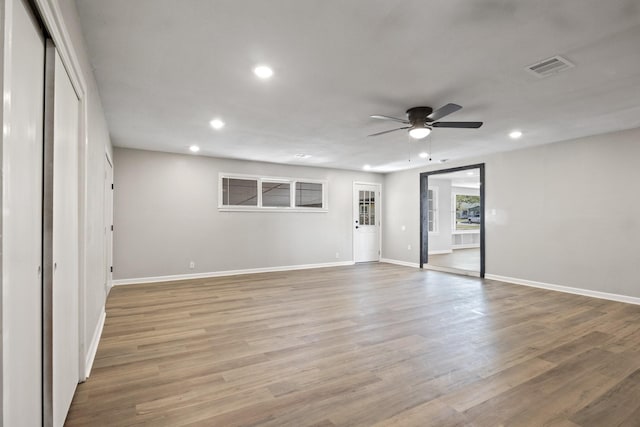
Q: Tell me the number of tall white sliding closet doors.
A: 2